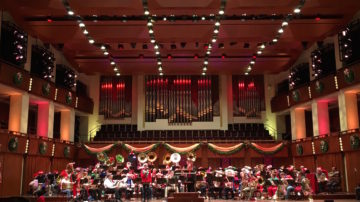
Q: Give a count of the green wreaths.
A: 12